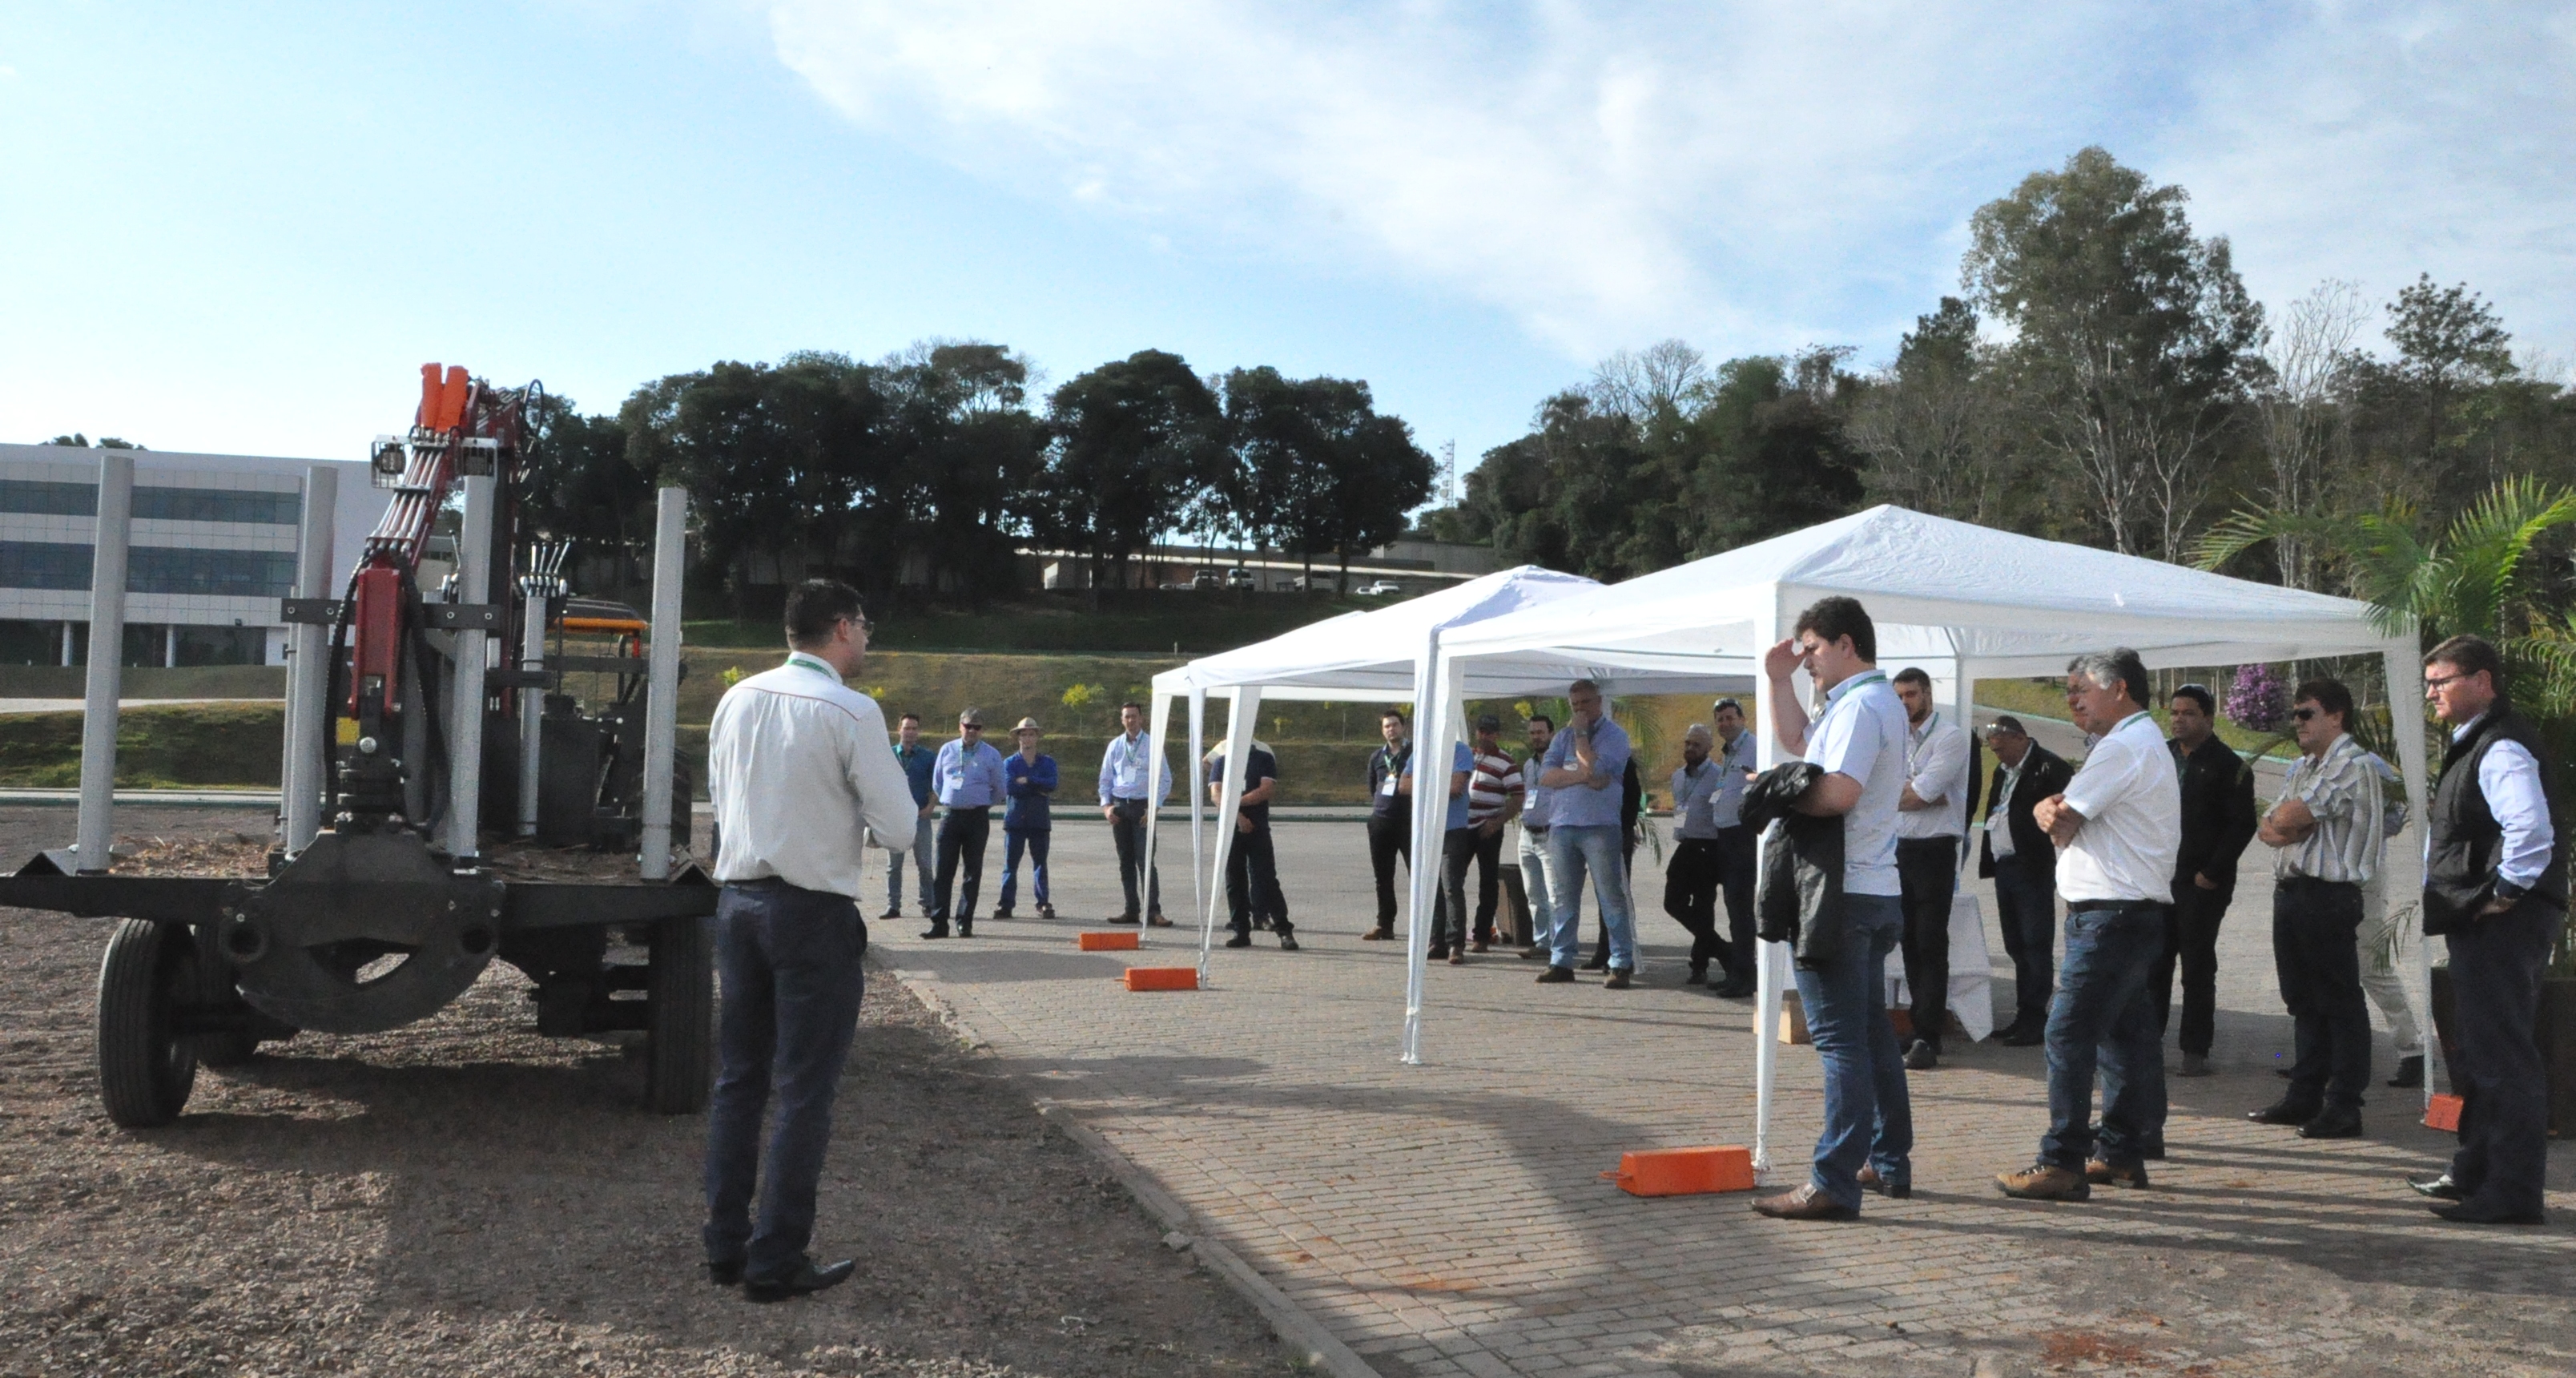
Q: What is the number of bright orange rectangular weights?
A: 4